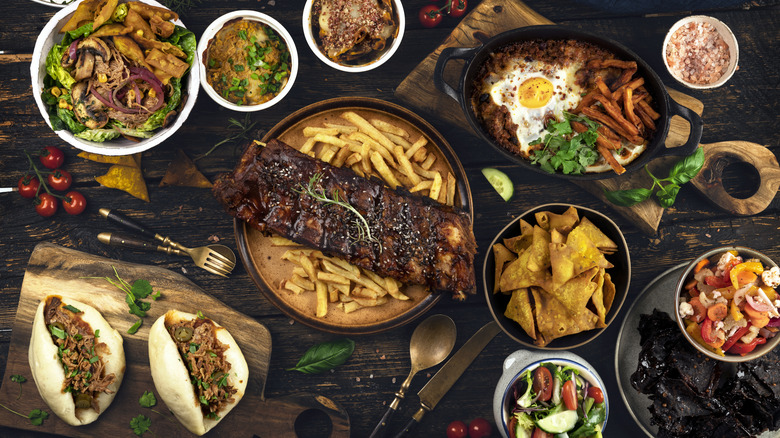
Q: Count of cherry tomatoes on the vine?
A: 7